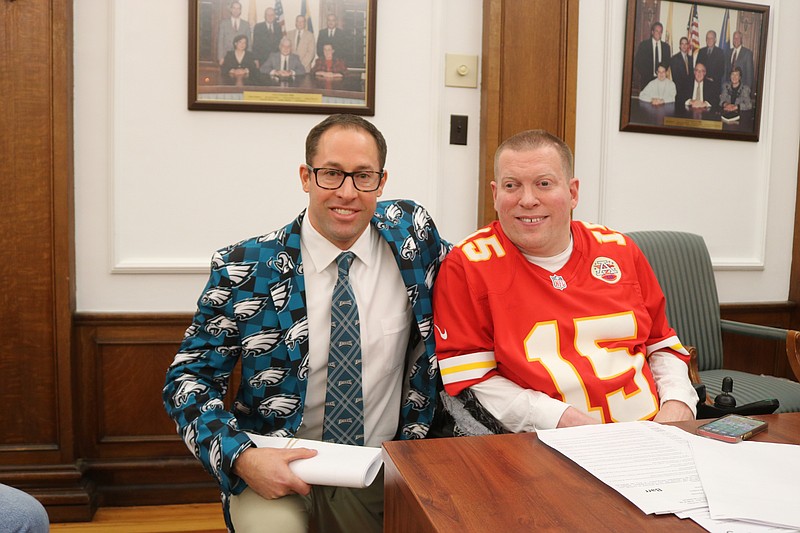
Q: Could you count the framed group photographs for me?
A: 2